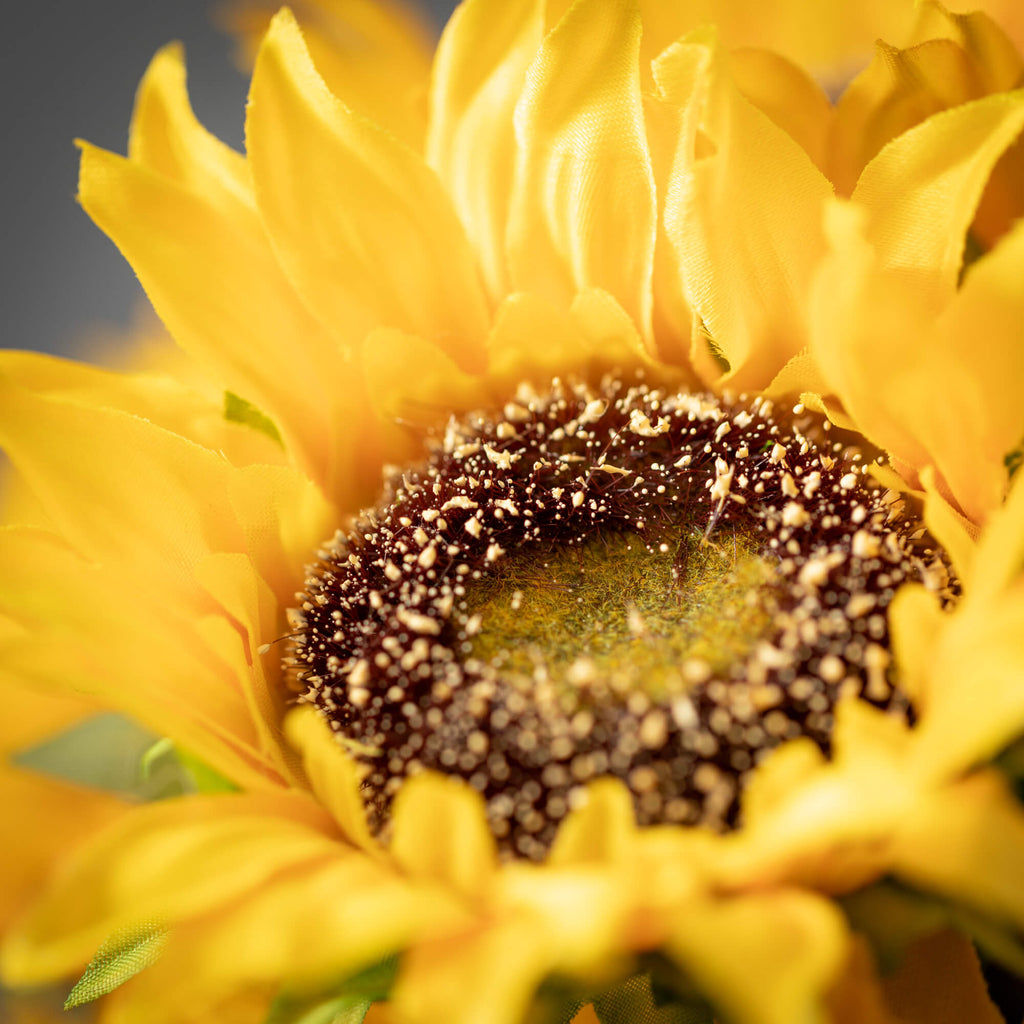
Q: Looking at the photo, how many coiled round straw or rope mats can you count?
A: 0